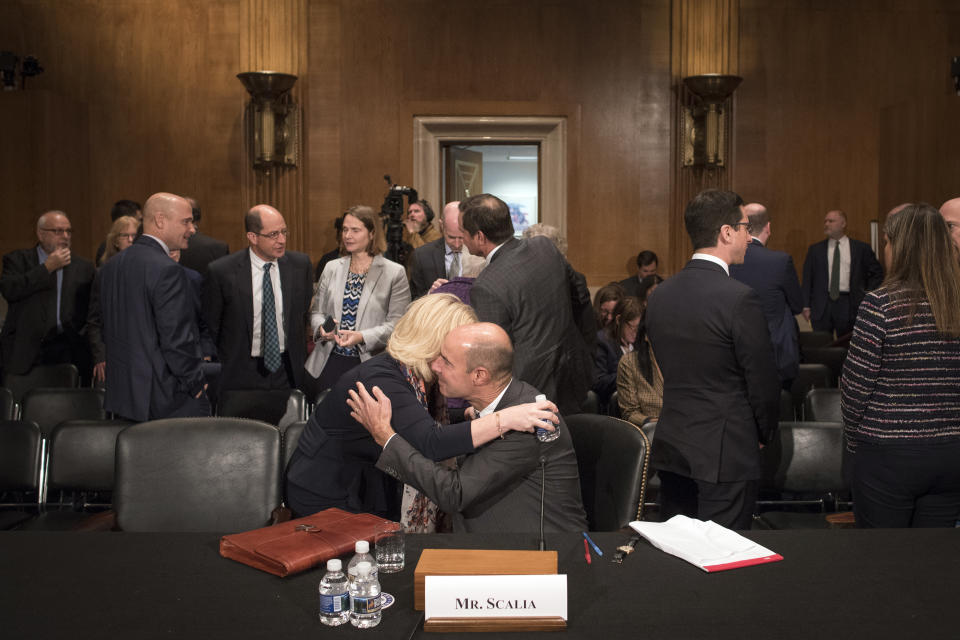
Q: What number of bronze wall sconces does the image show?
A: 2